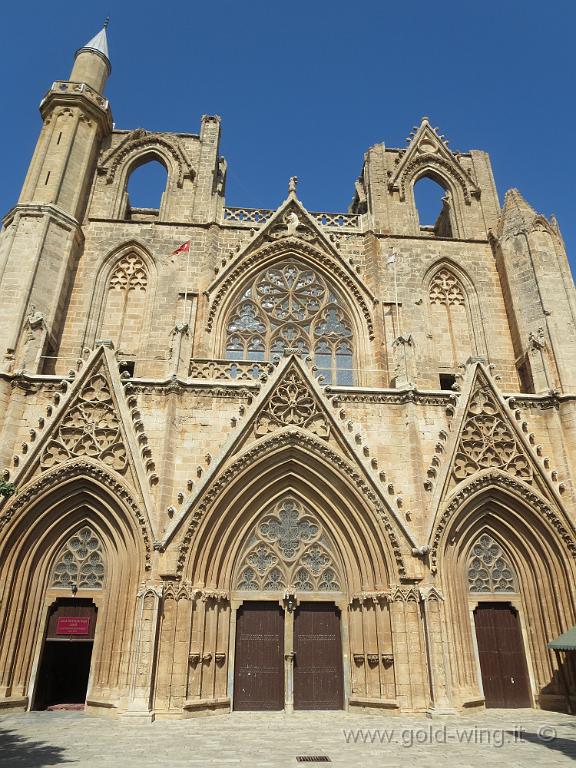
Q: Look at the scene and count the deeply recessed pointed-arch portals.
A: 3